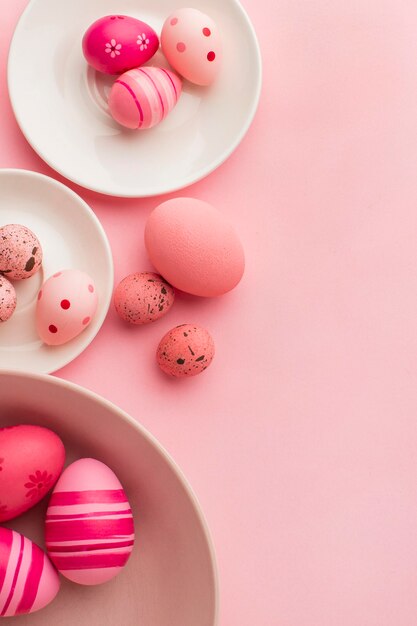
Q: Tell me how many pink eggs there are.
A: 12